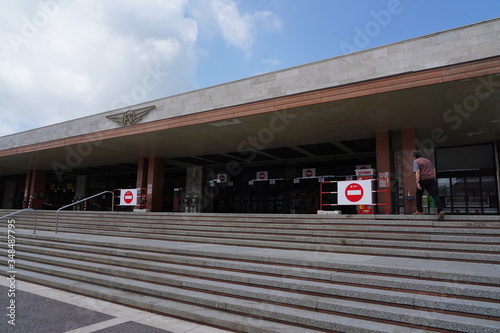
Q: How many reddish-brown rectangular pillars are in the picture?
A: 6